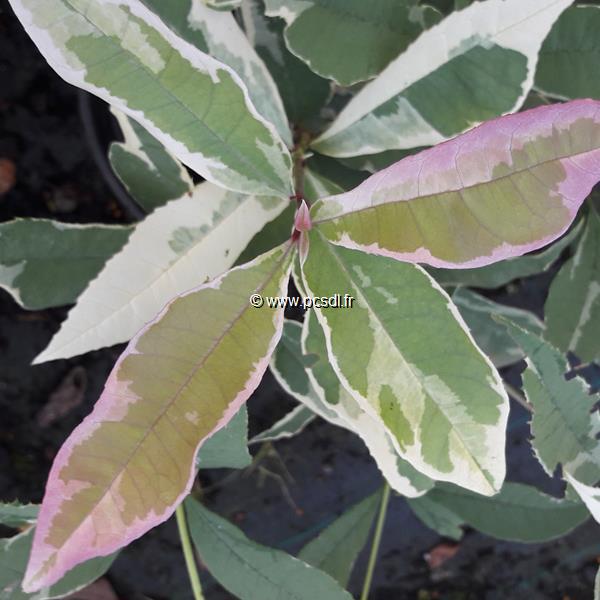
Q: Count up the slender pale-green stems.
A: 2